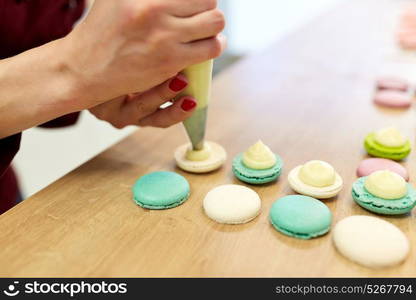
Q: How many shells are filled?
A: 5